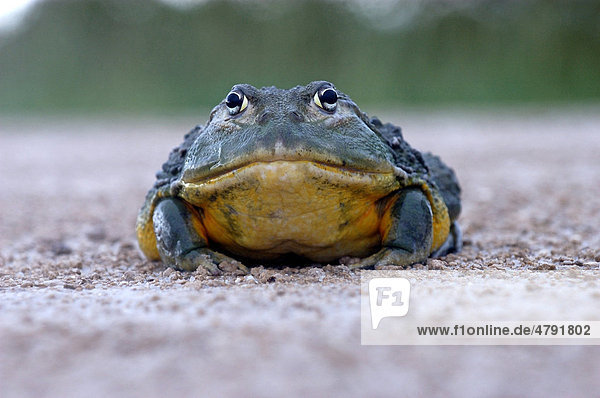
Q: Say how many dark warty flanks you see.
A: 2